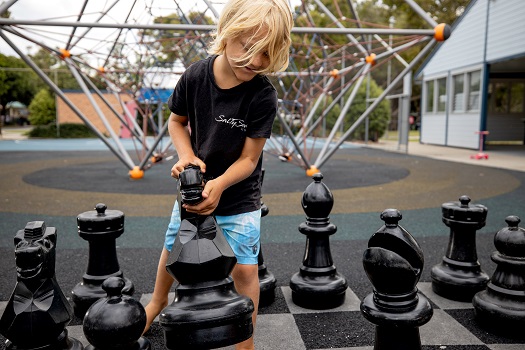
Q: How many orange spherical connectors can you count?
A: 9